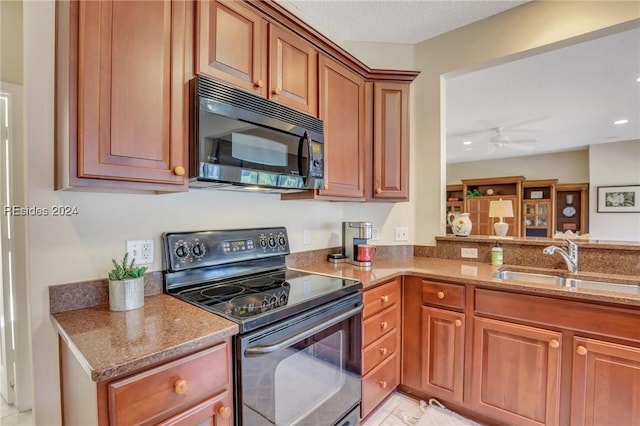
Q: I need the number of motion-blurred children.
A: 0